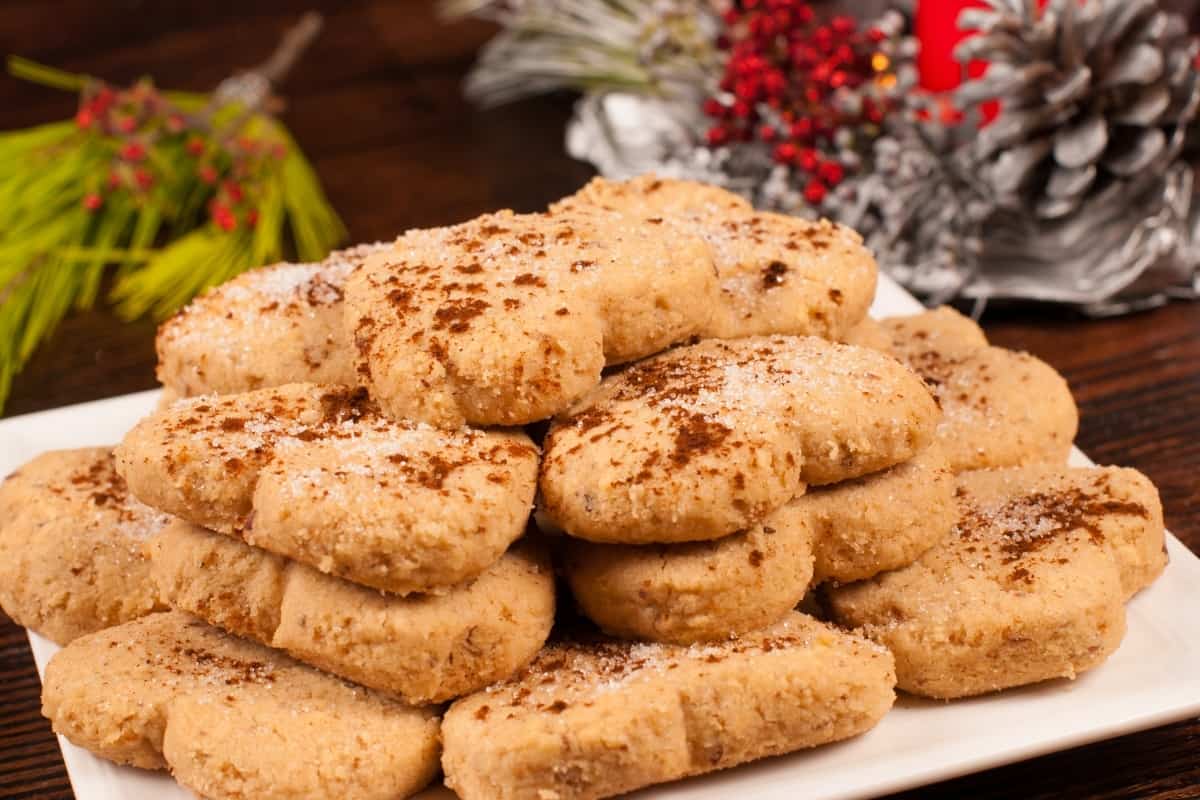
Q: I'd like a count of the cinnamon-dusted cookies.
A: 12